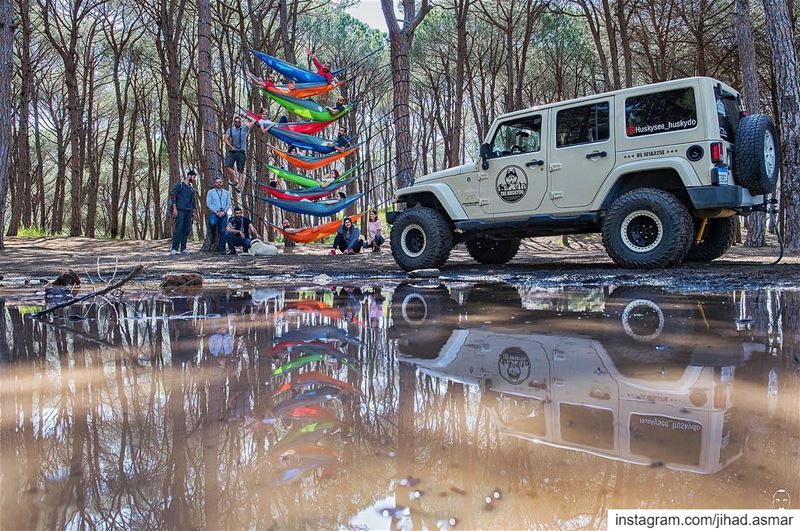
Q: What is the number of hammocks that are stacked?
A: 10